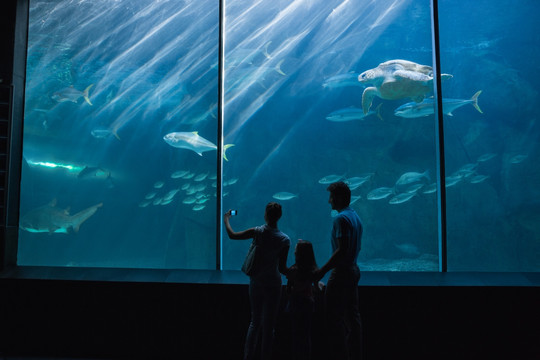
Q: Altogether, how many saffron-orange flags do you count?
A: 0